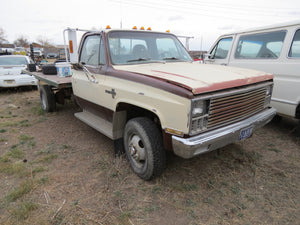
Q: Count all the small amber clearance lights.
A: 5